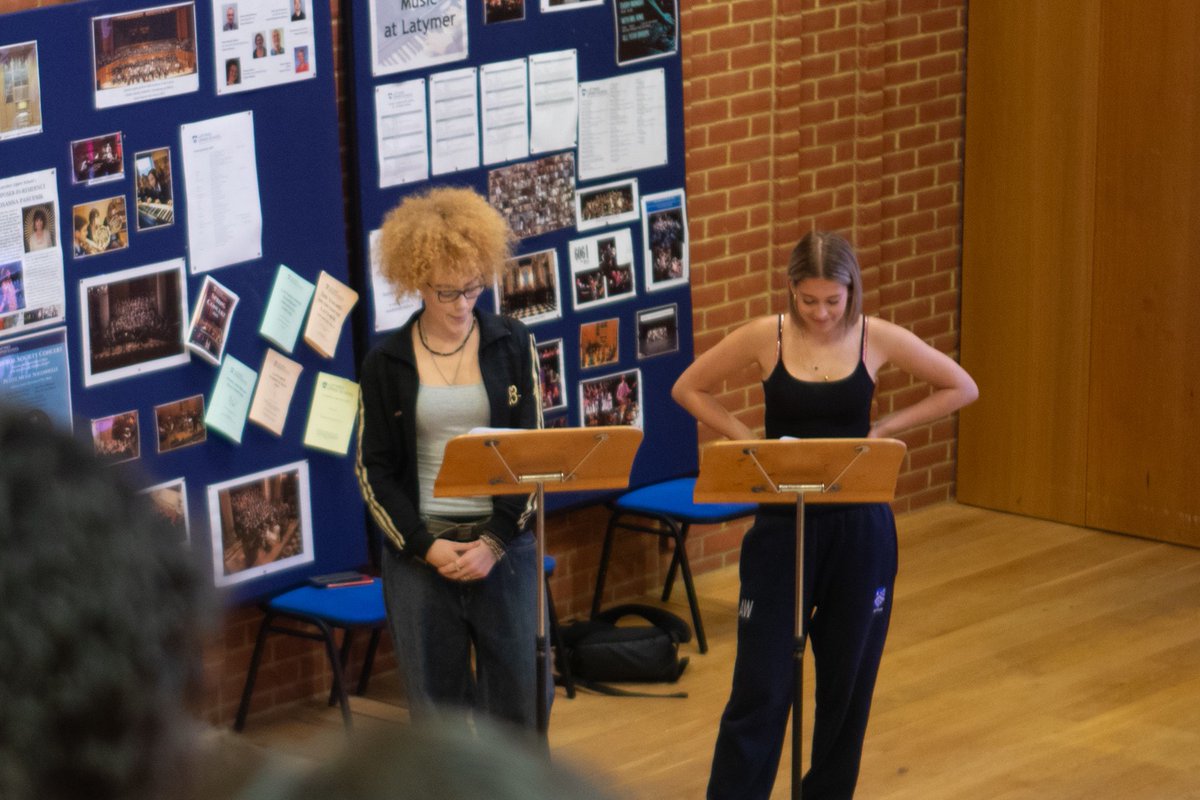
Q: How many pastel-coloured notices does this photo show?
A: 5